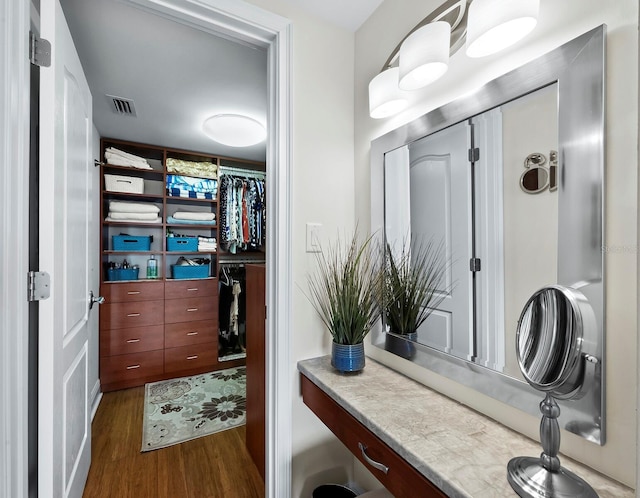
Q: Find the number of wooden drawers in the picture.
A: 9